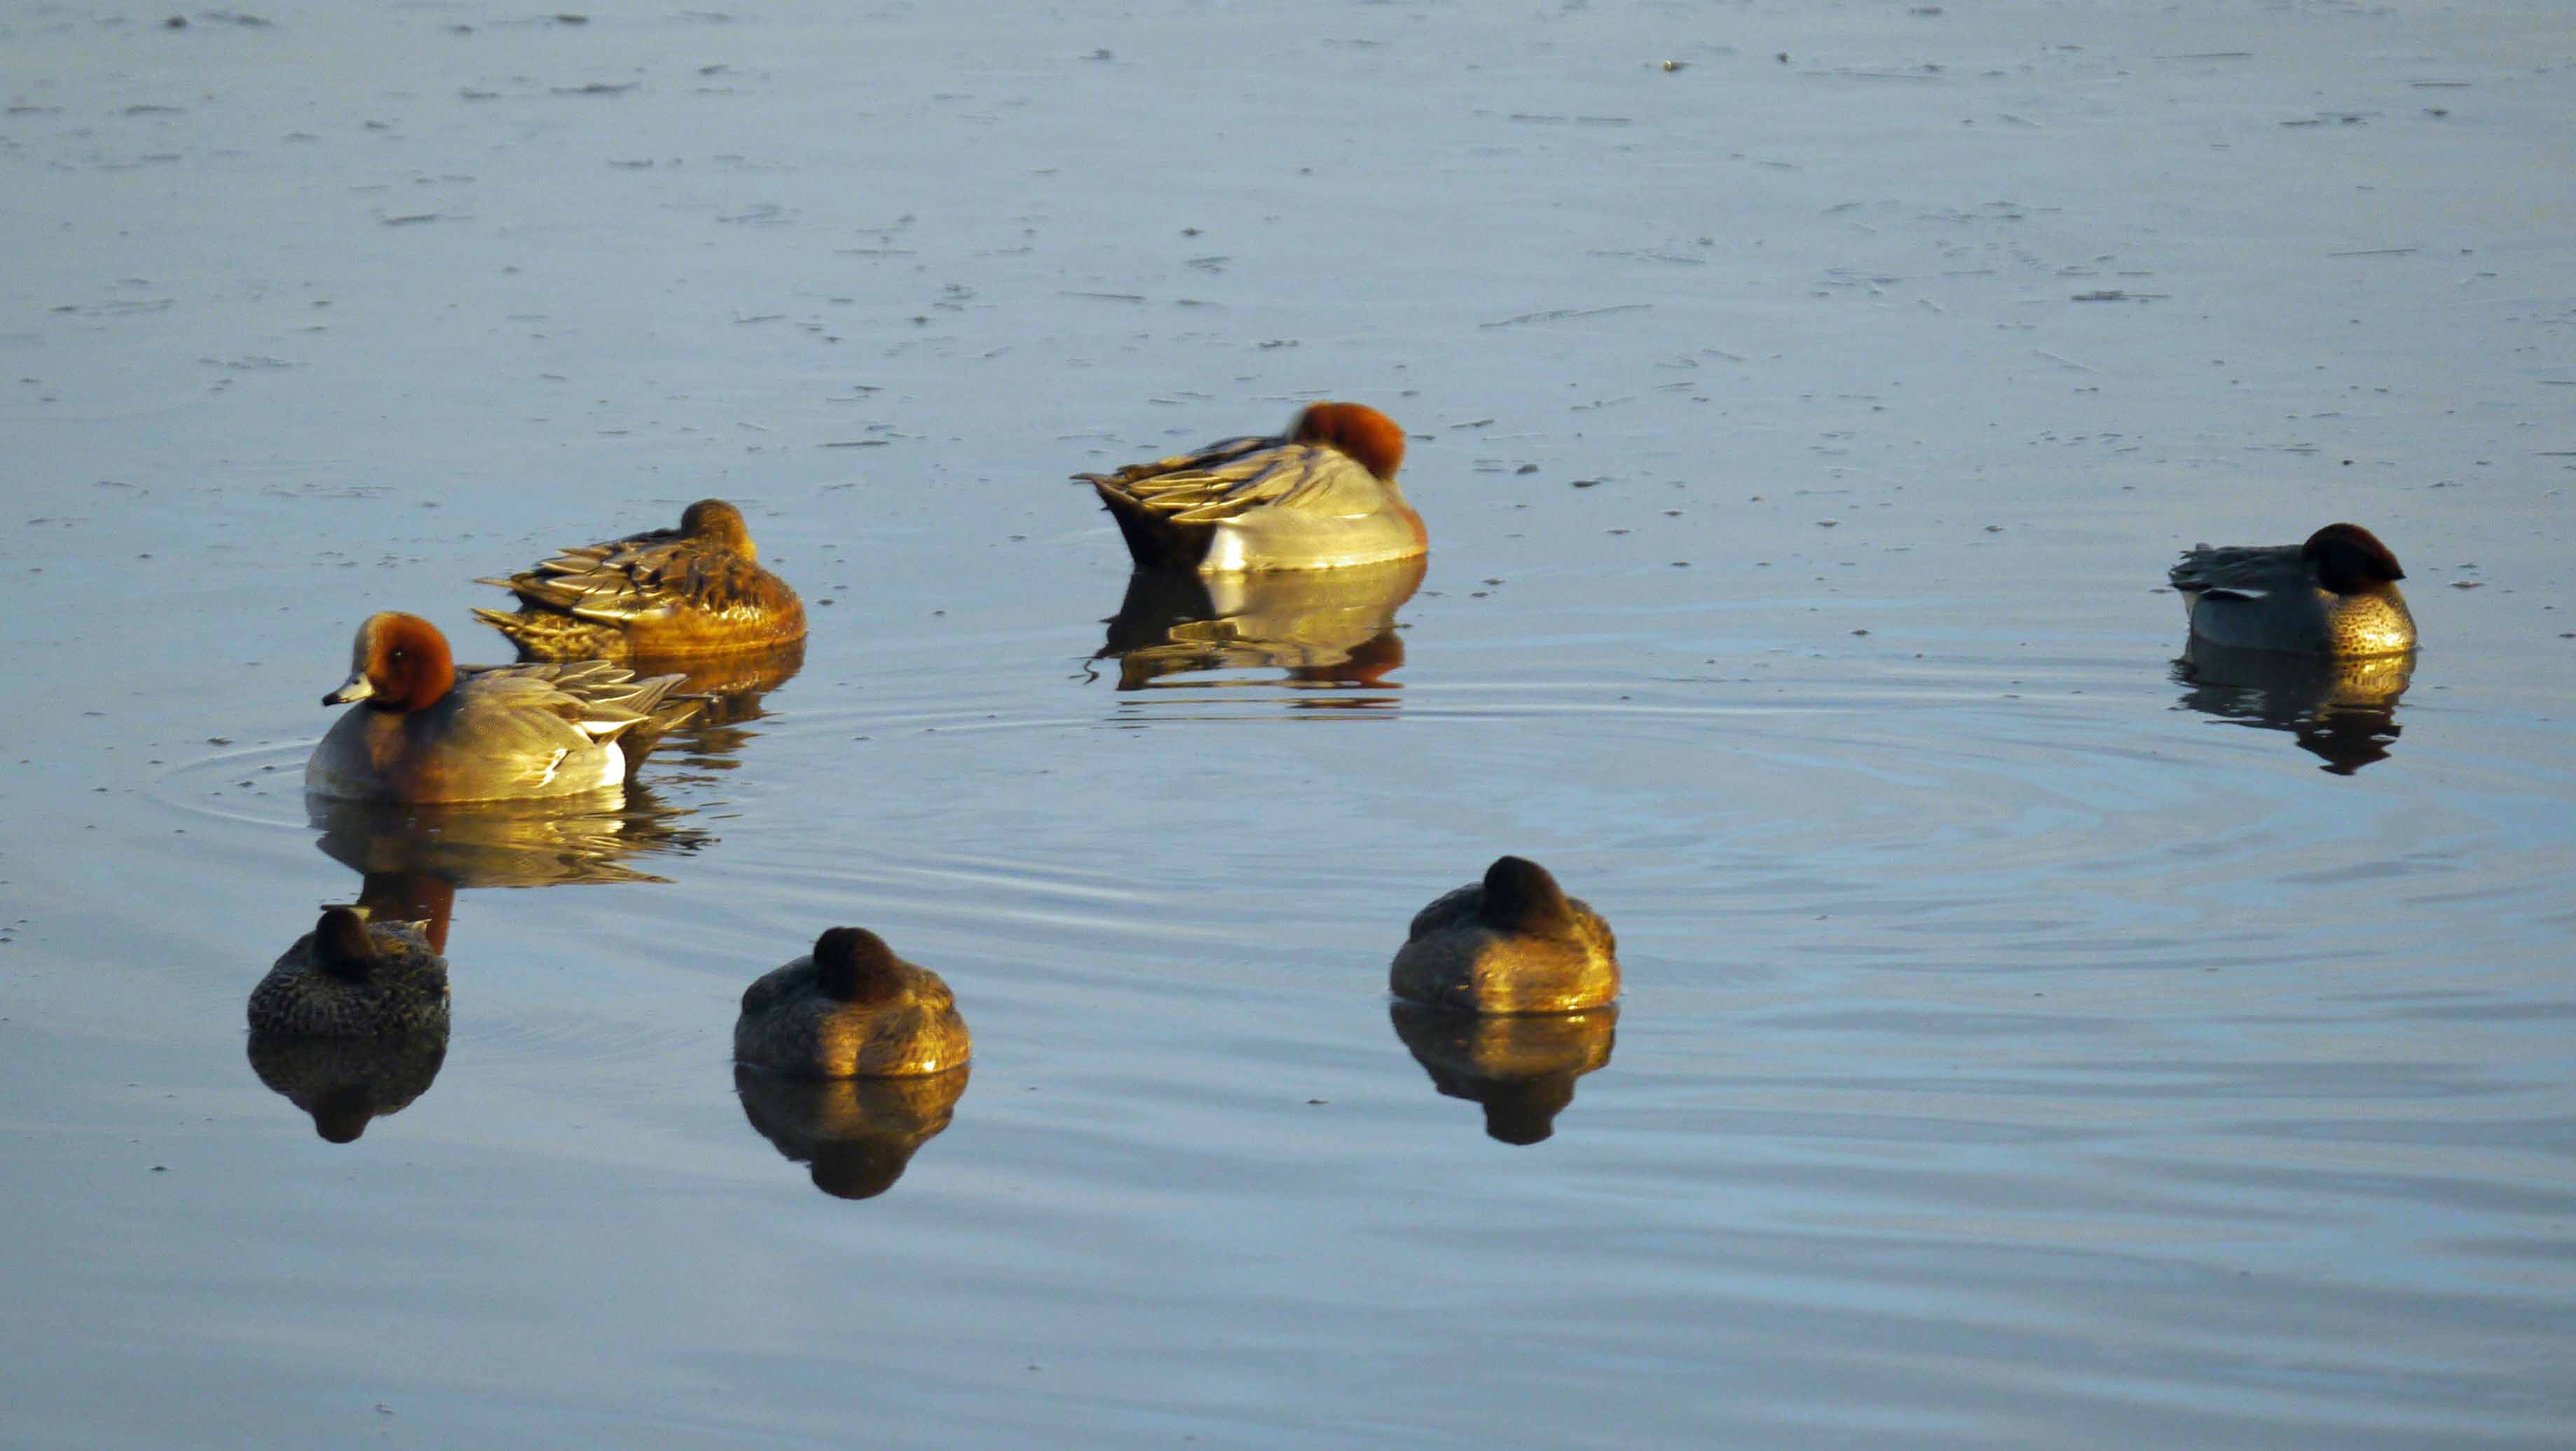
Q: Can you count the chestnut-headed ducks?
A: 2